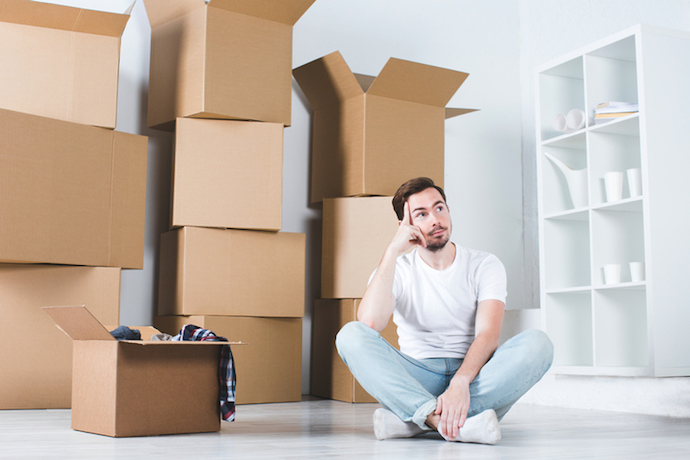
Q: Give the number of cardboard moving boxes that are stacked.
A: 10